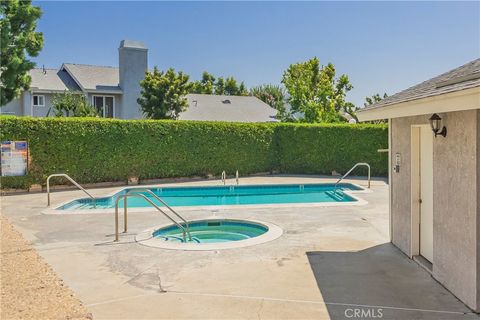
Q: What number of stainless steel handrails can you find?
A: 6